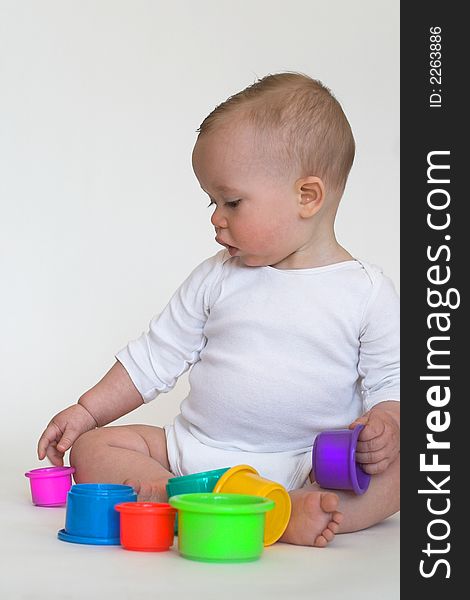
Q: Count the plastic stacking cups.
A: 7